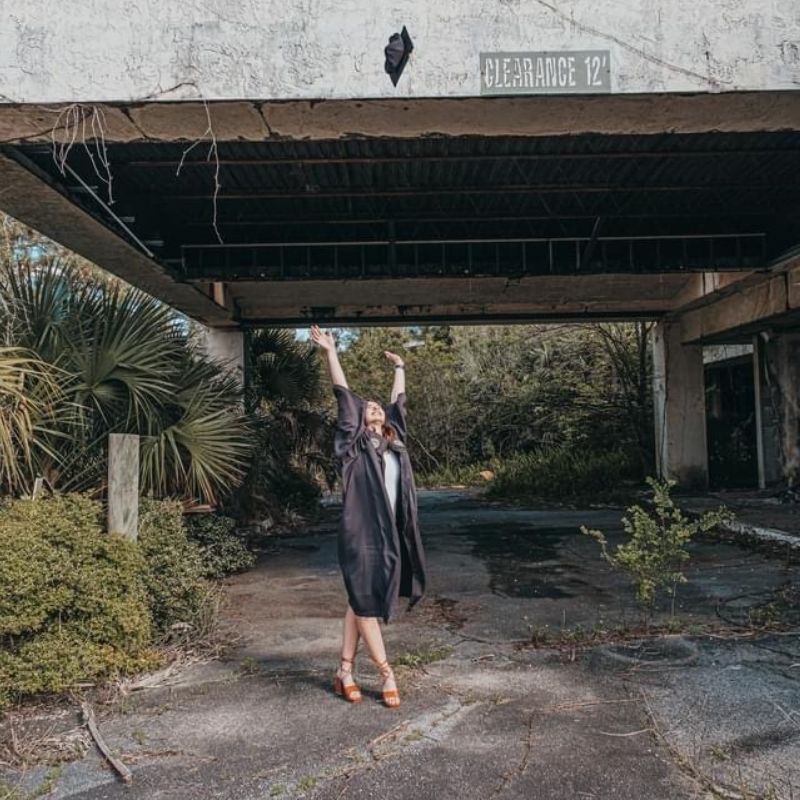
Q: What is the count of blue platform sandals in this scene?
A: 0